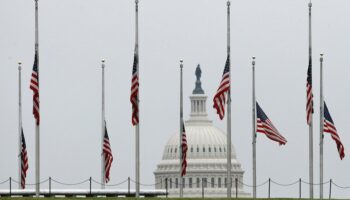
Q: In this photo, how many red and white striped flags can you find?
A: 9